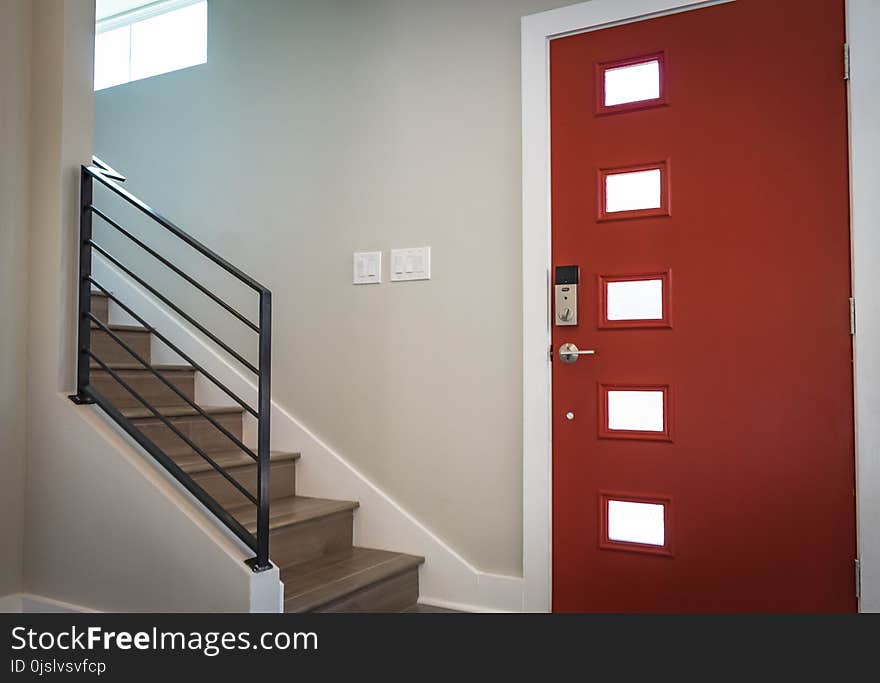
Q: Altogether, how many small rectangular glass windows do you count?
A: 5